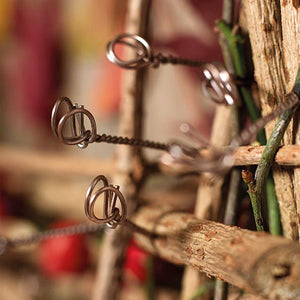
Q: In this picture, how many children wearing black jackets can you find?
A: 0